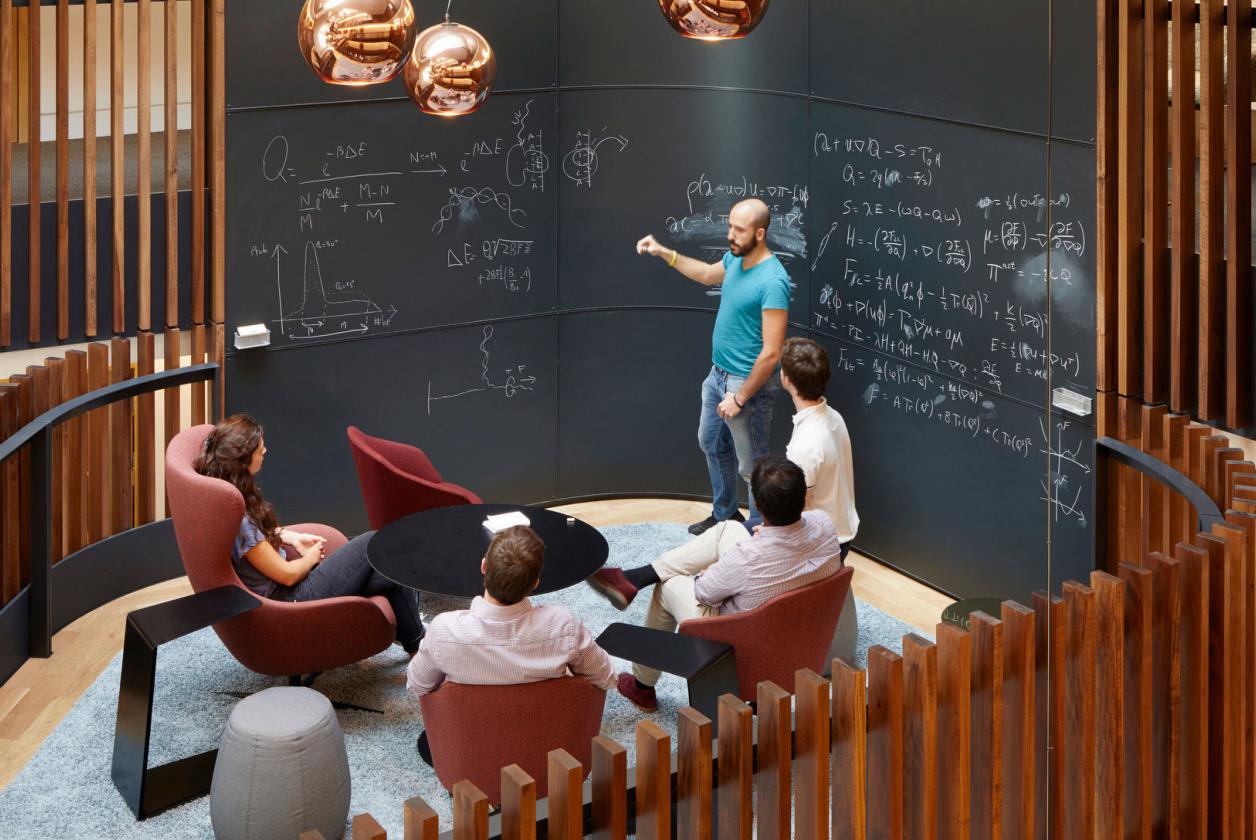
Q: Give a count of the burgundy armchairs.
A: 4